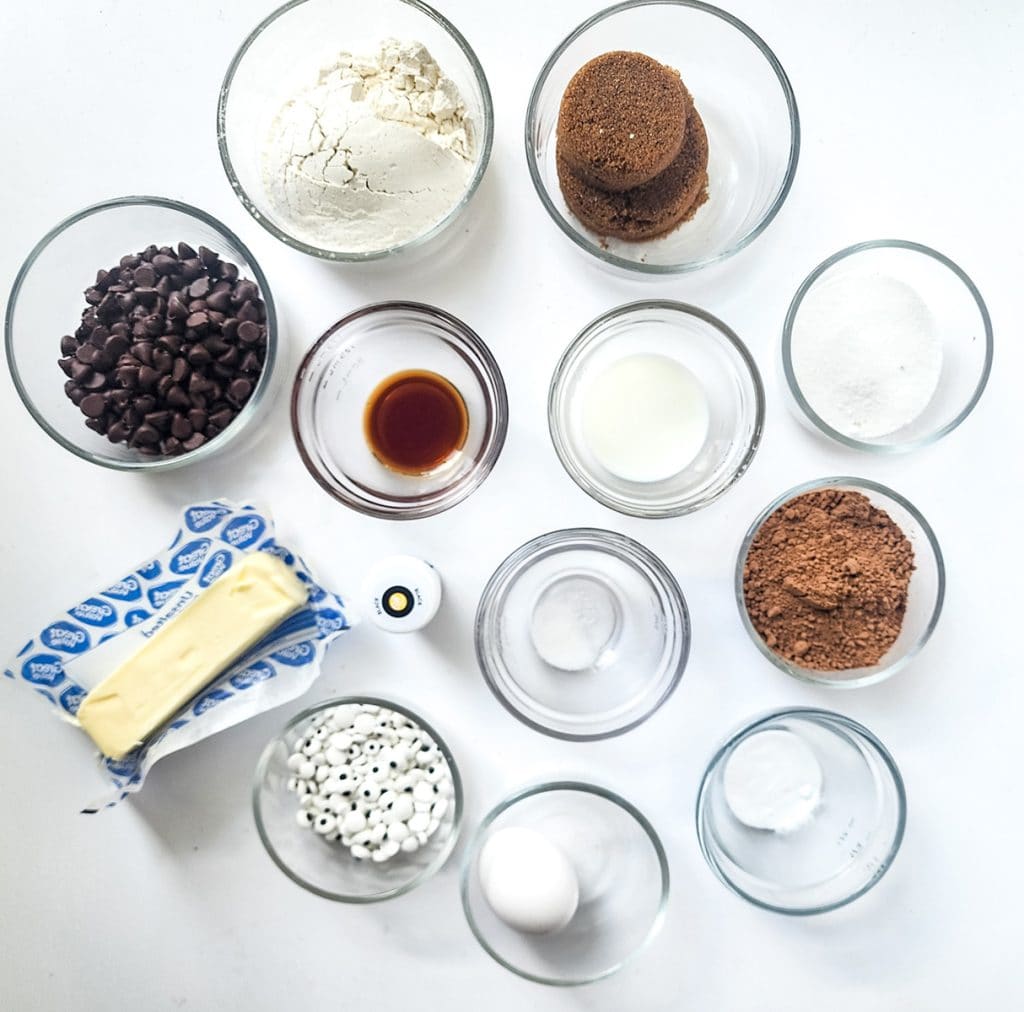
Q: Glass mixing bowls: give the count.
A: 11